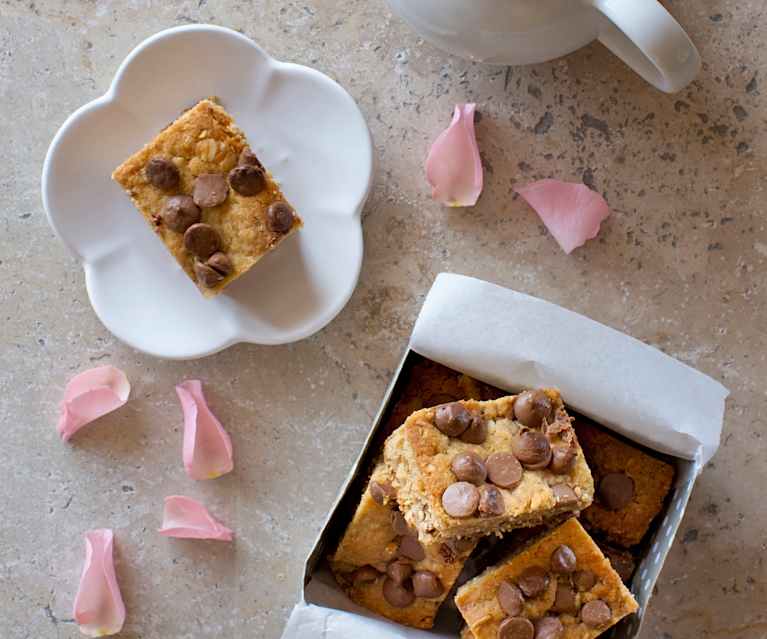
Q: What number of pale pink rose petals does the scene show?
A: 6